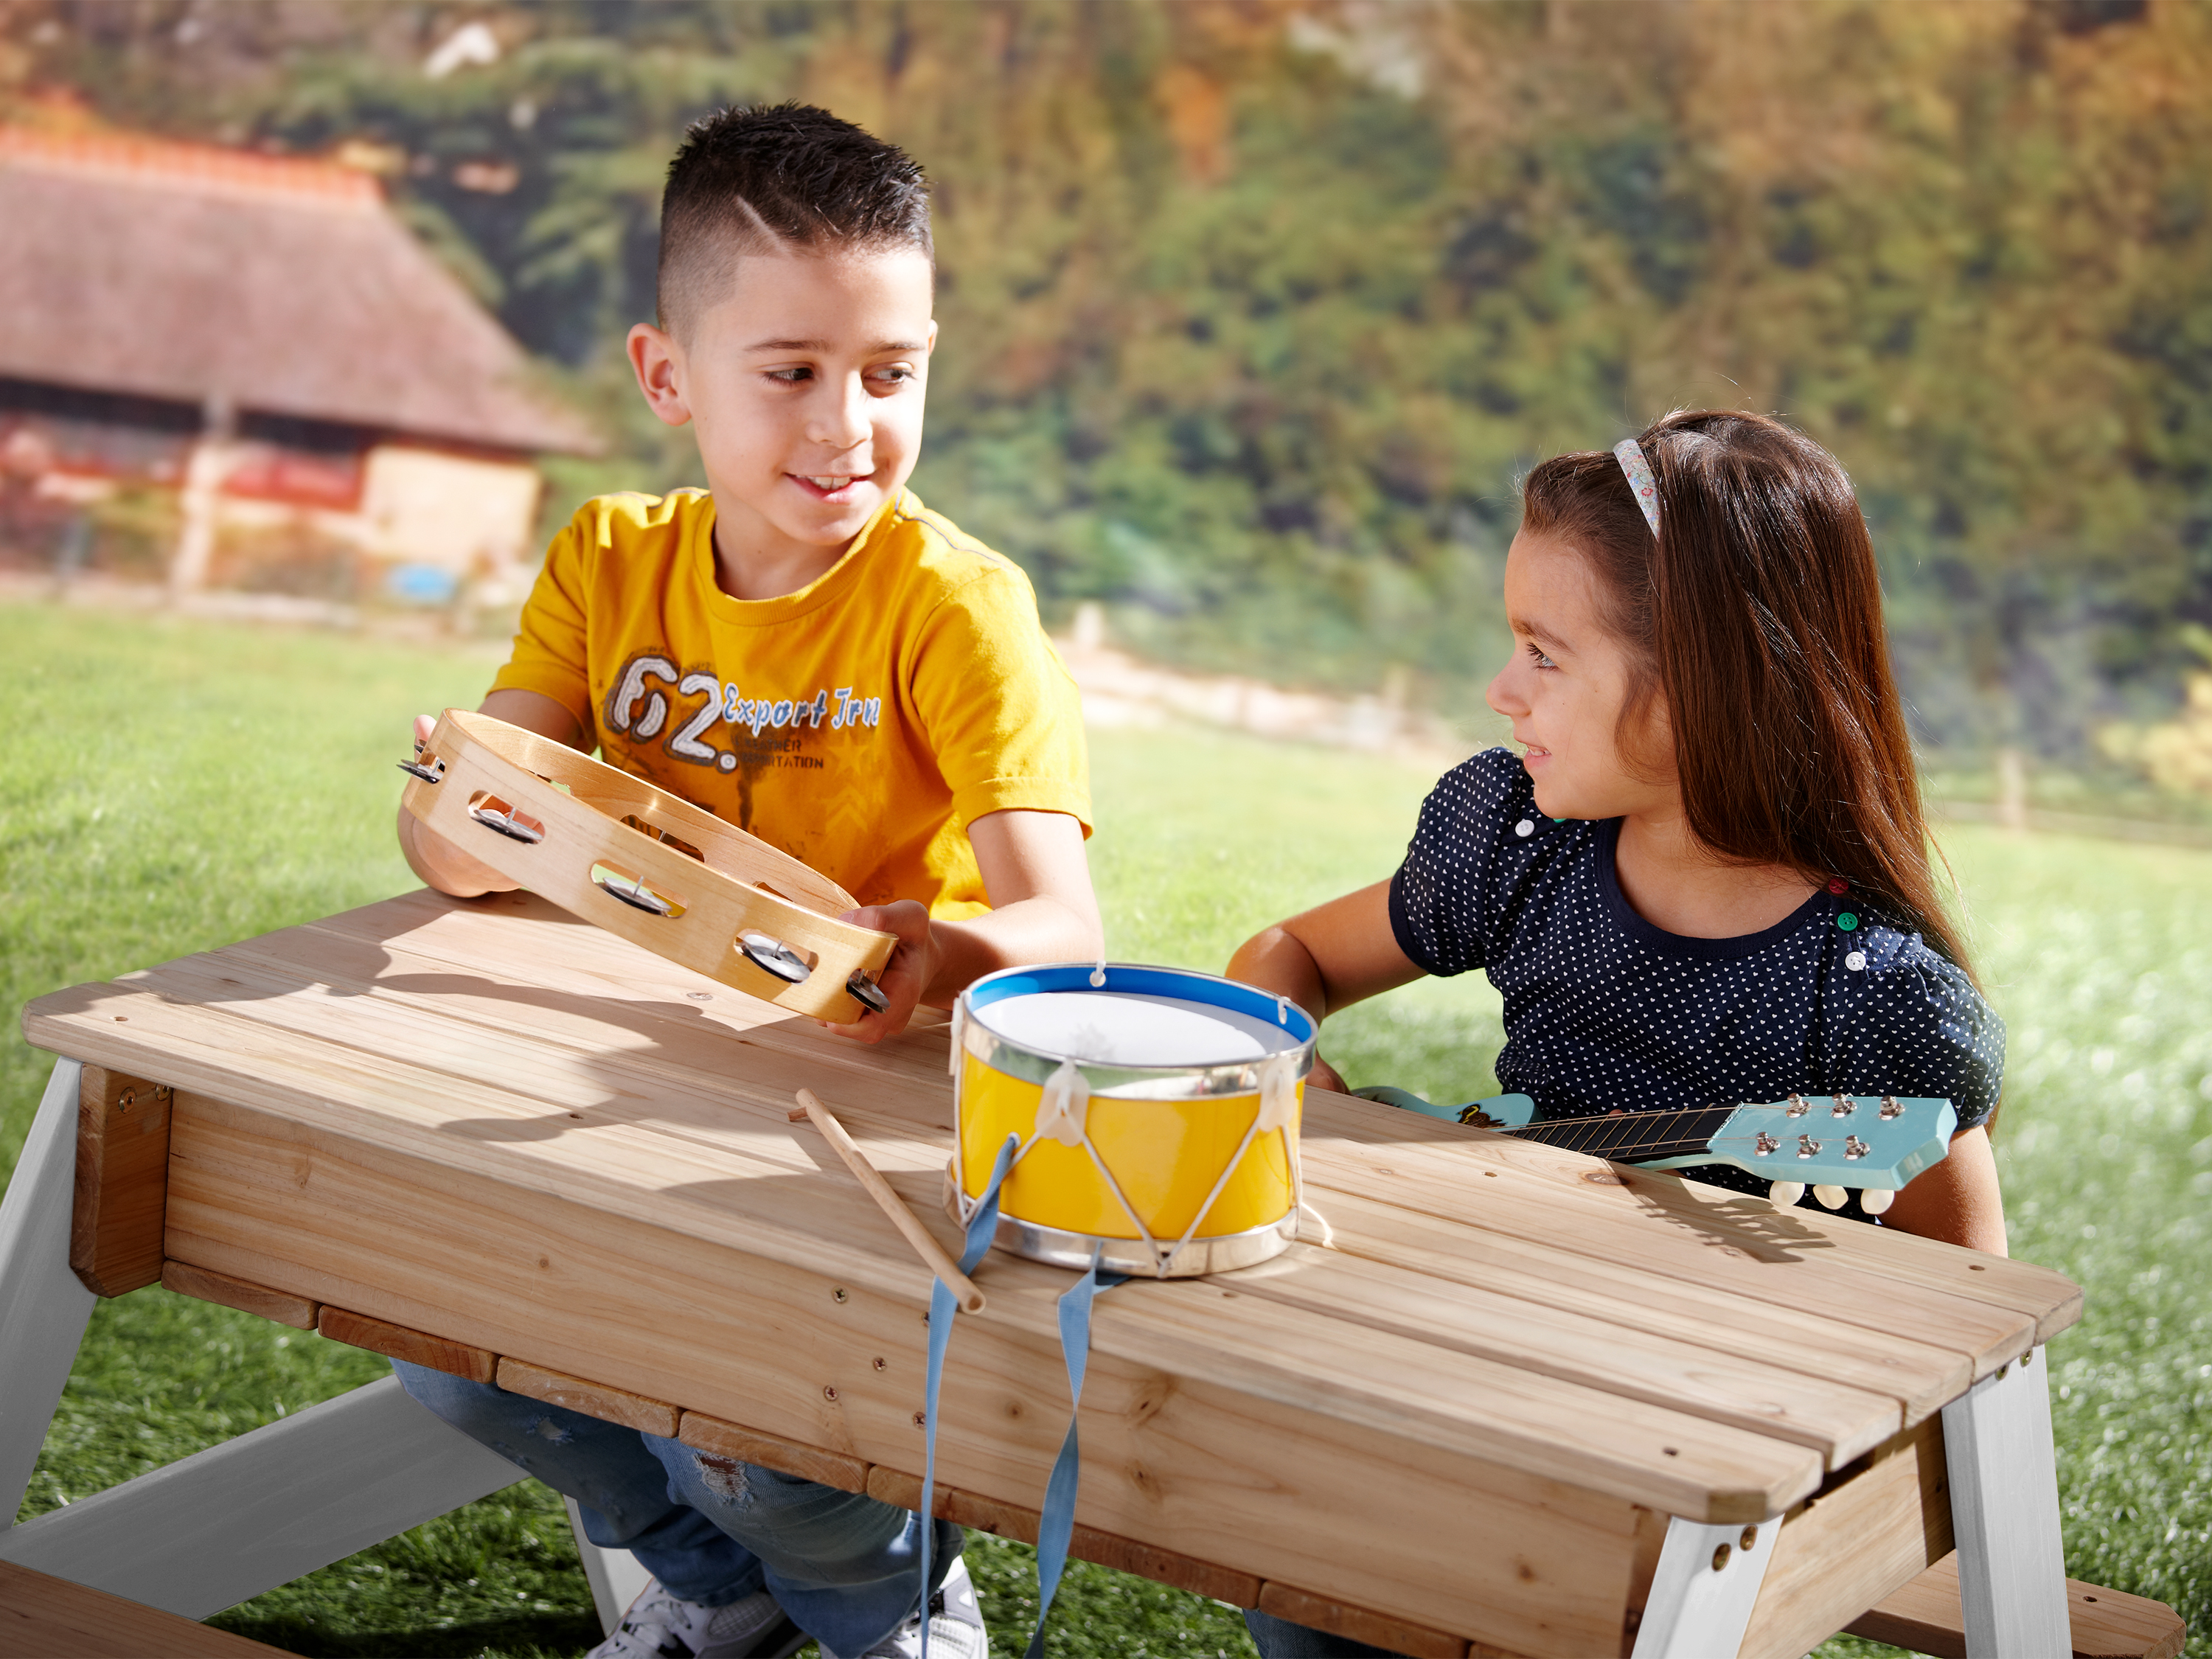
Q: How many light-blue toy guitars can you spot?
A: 1